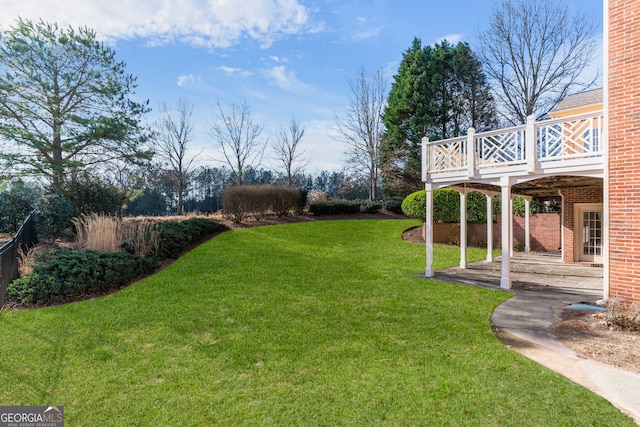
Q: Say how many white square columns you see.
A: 6